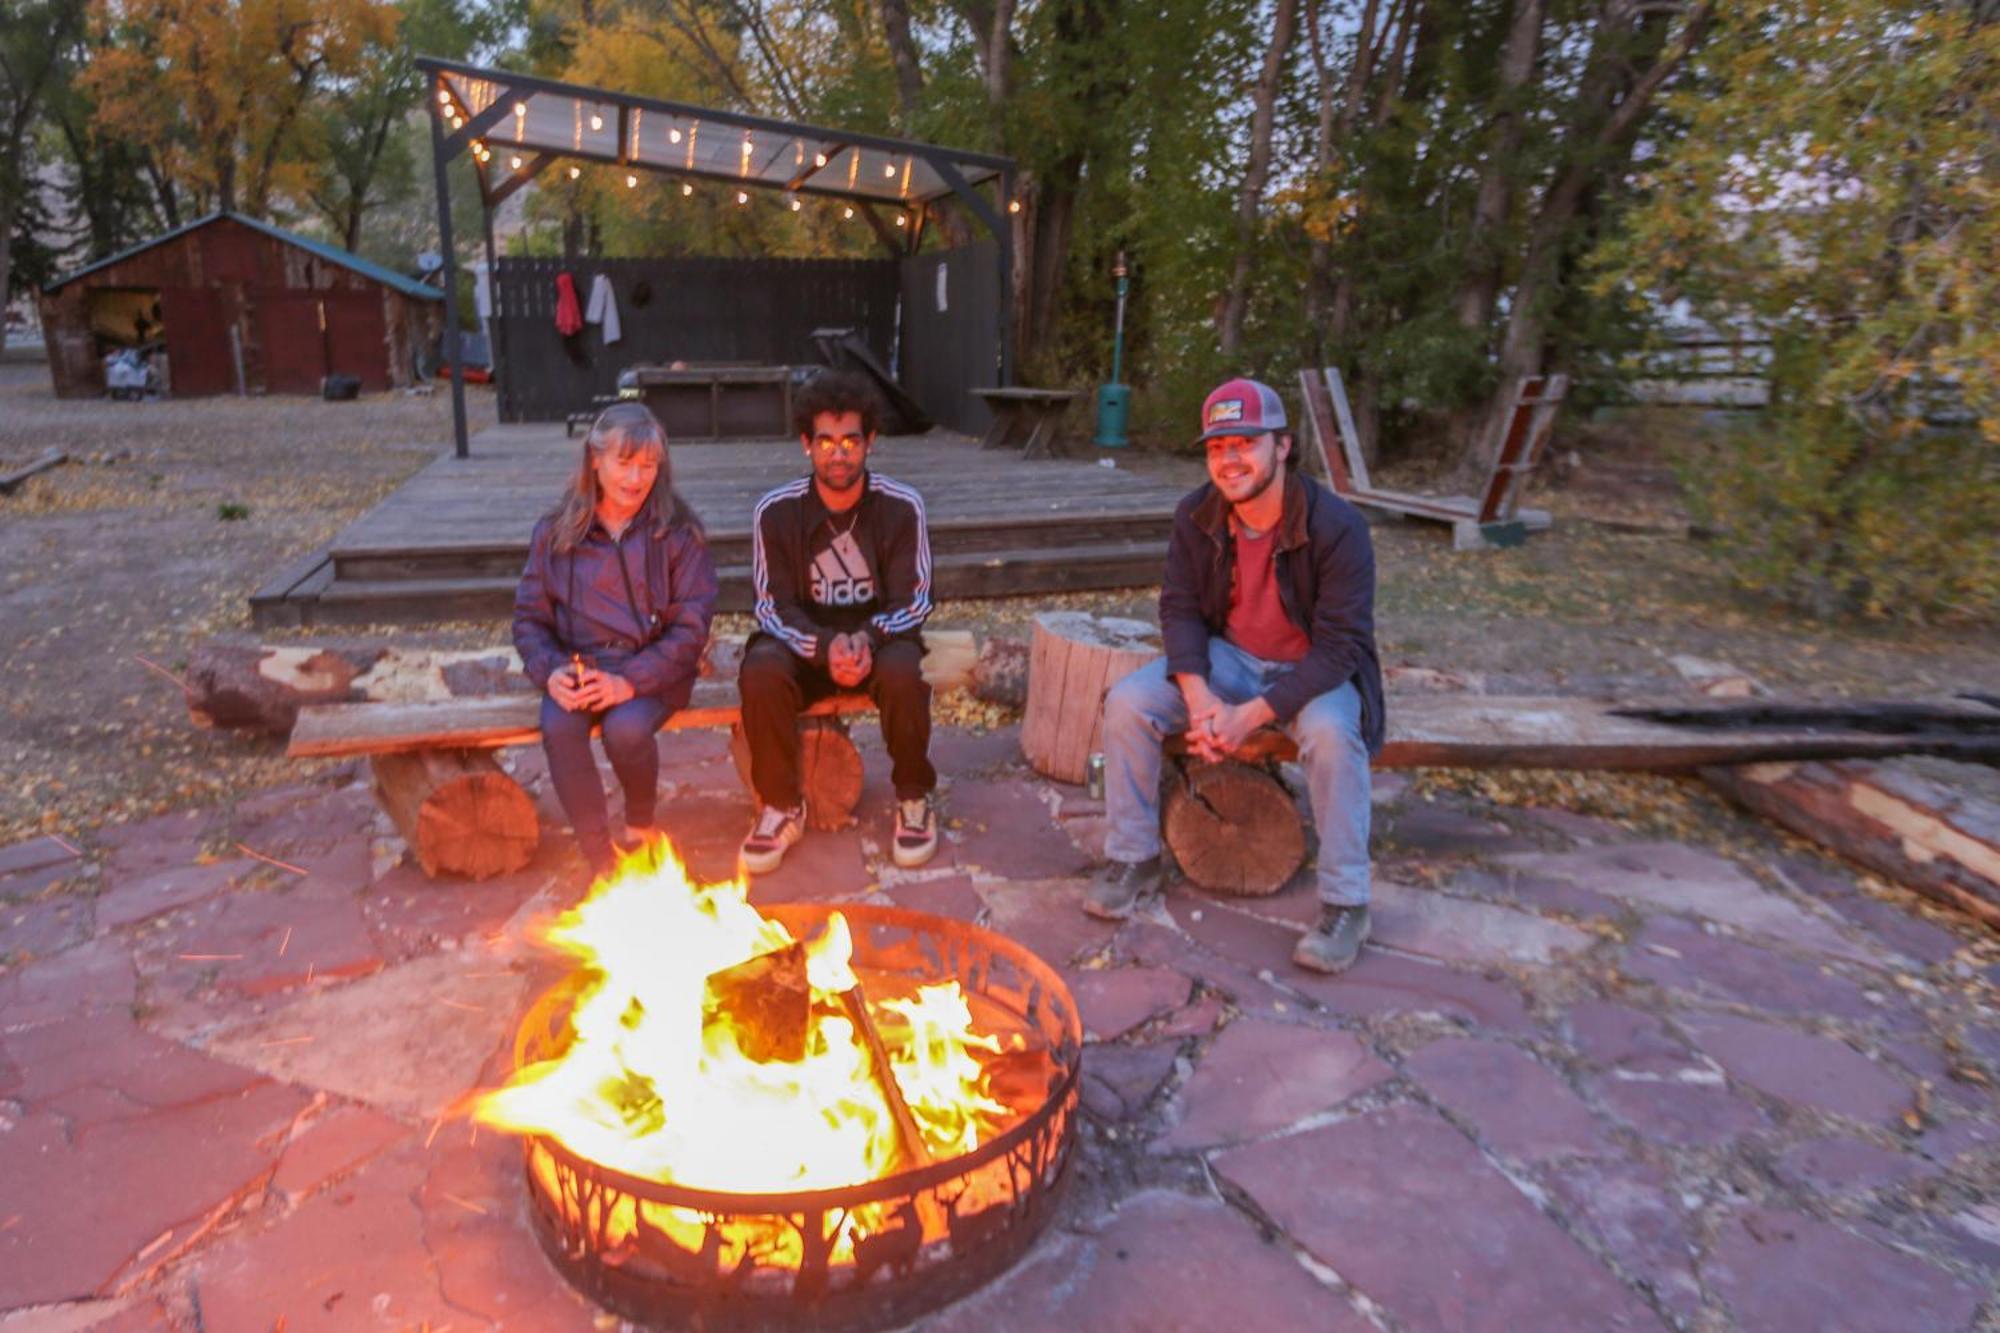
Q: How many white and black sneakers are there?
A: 2